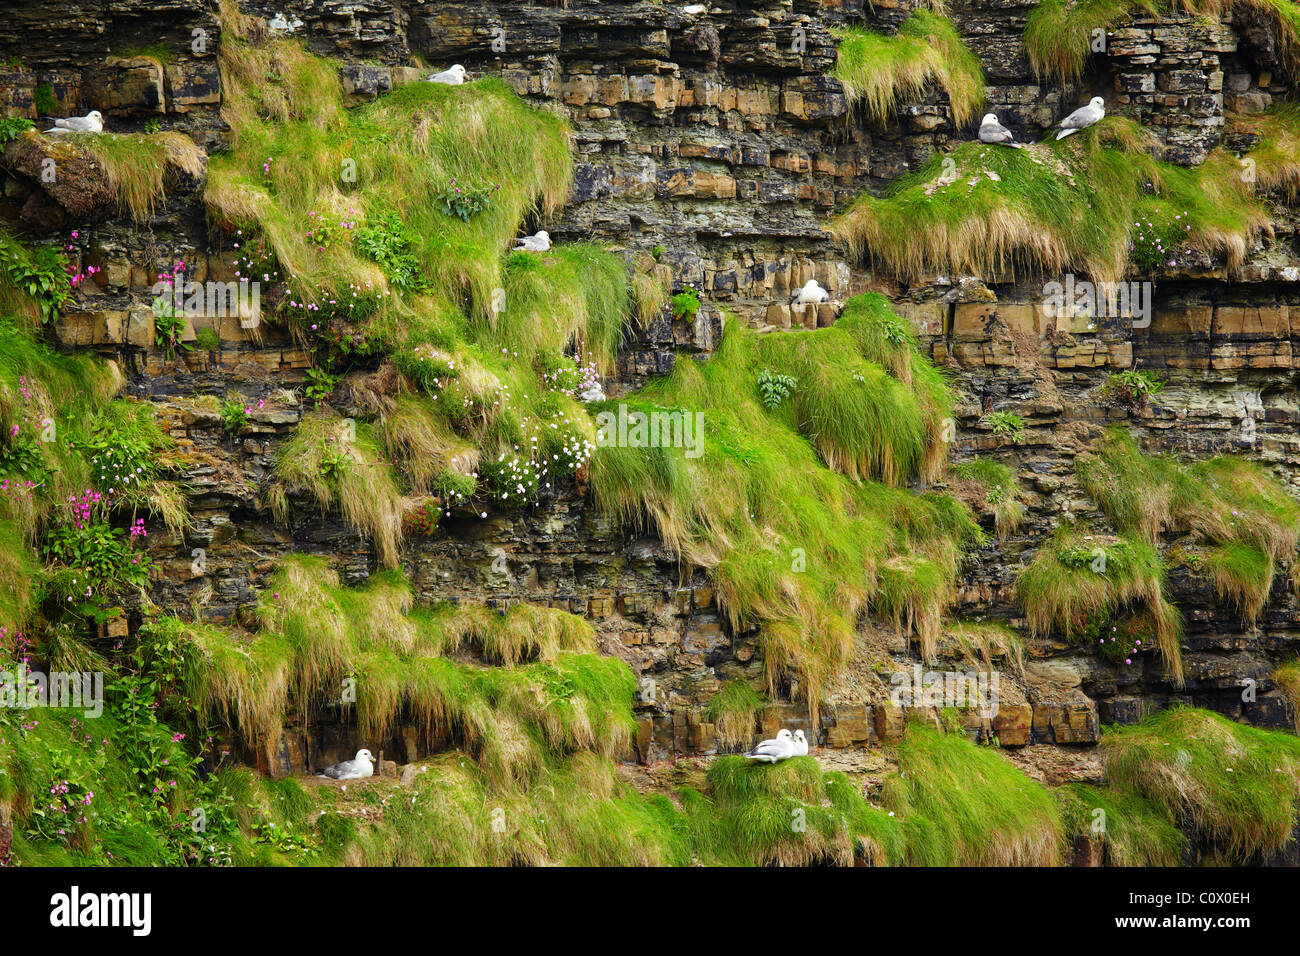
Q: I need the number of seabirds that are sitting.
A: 10